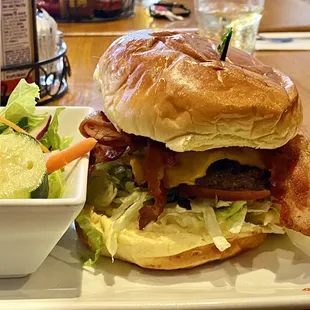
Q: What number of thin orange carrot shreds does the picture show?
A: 2